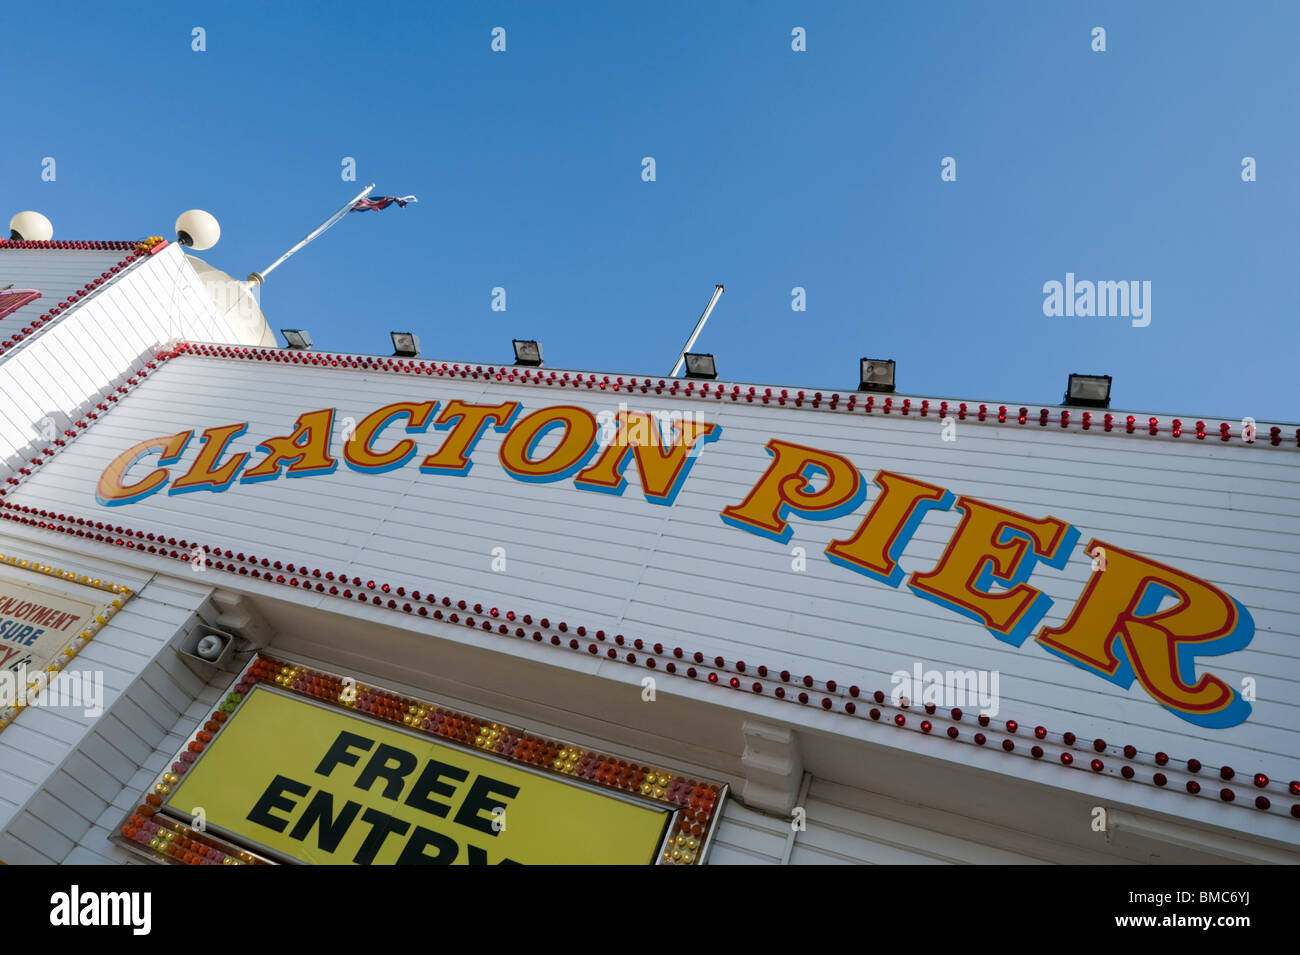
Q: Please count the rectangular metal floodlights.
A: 6